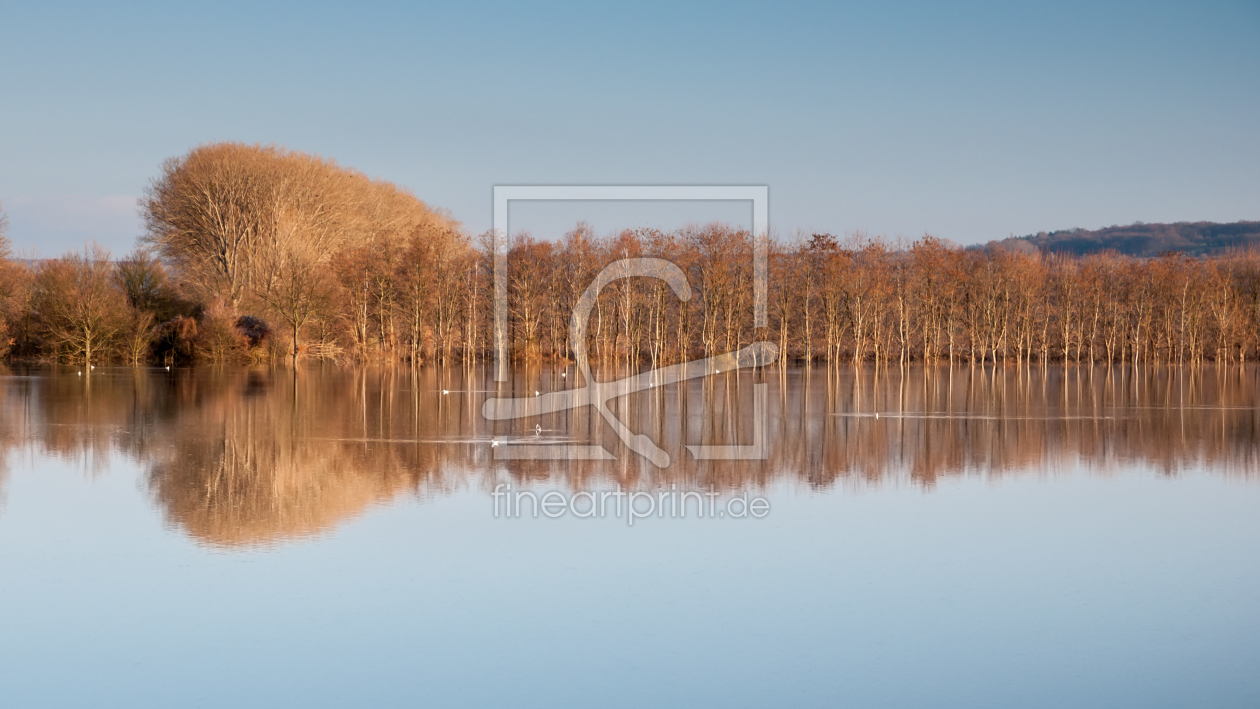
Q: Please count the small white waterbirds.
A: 11